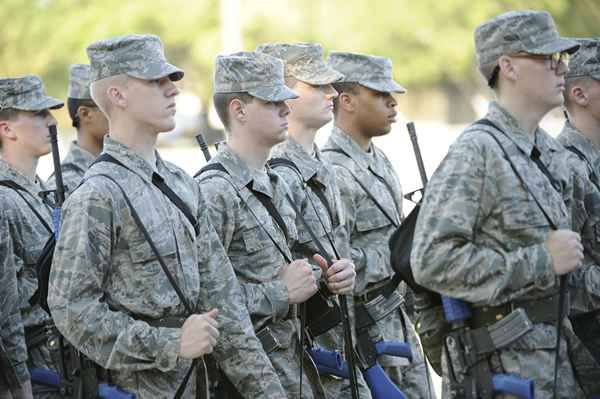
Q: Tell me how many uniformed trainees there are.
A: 8